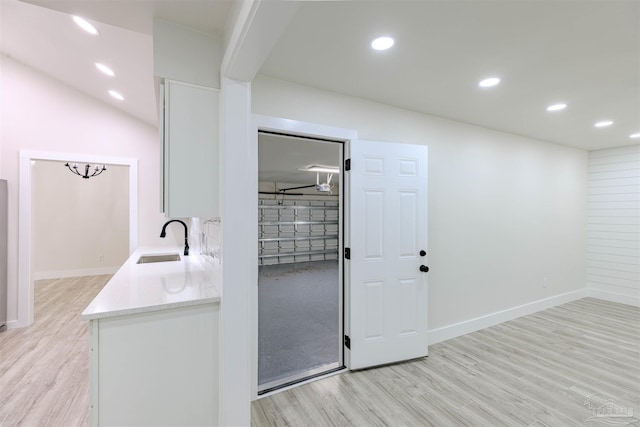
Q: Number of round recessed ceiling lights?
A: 8